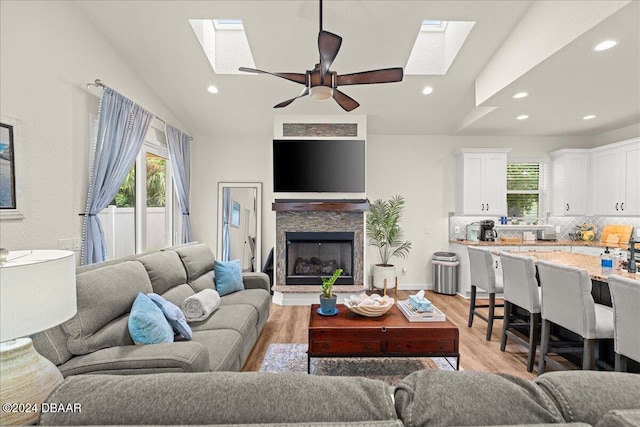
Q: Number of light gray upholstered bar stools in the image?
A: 4